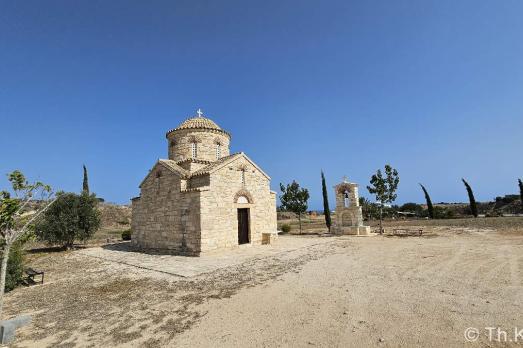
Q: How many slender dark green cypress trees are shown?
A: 5